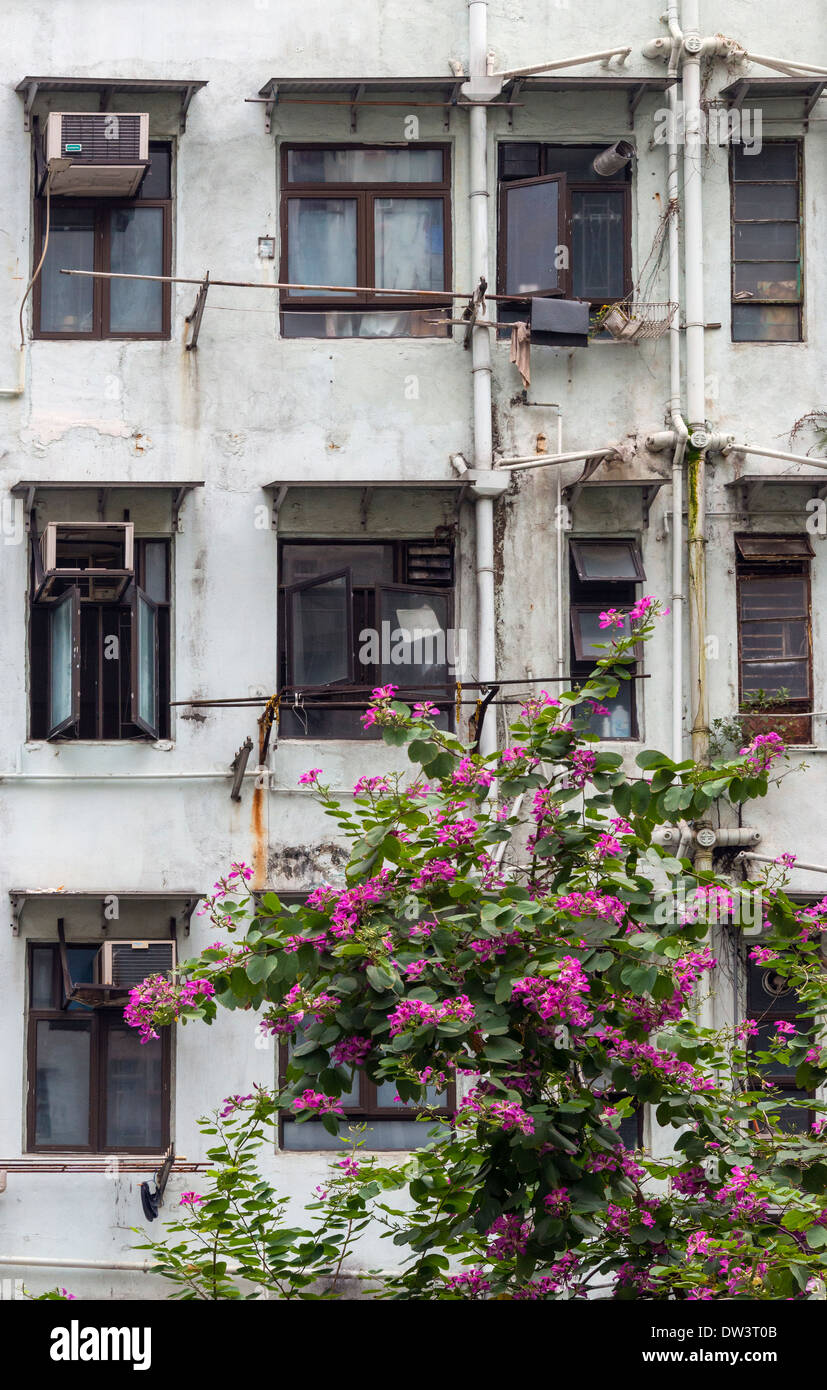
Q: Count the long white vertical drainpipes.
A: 3